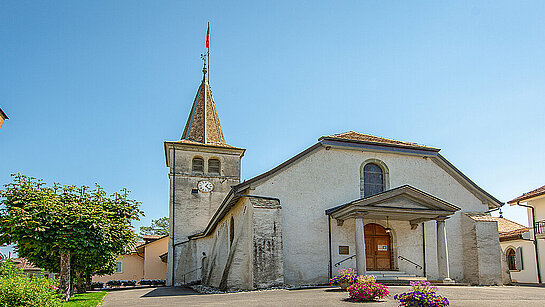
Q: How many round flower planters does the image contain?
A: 3